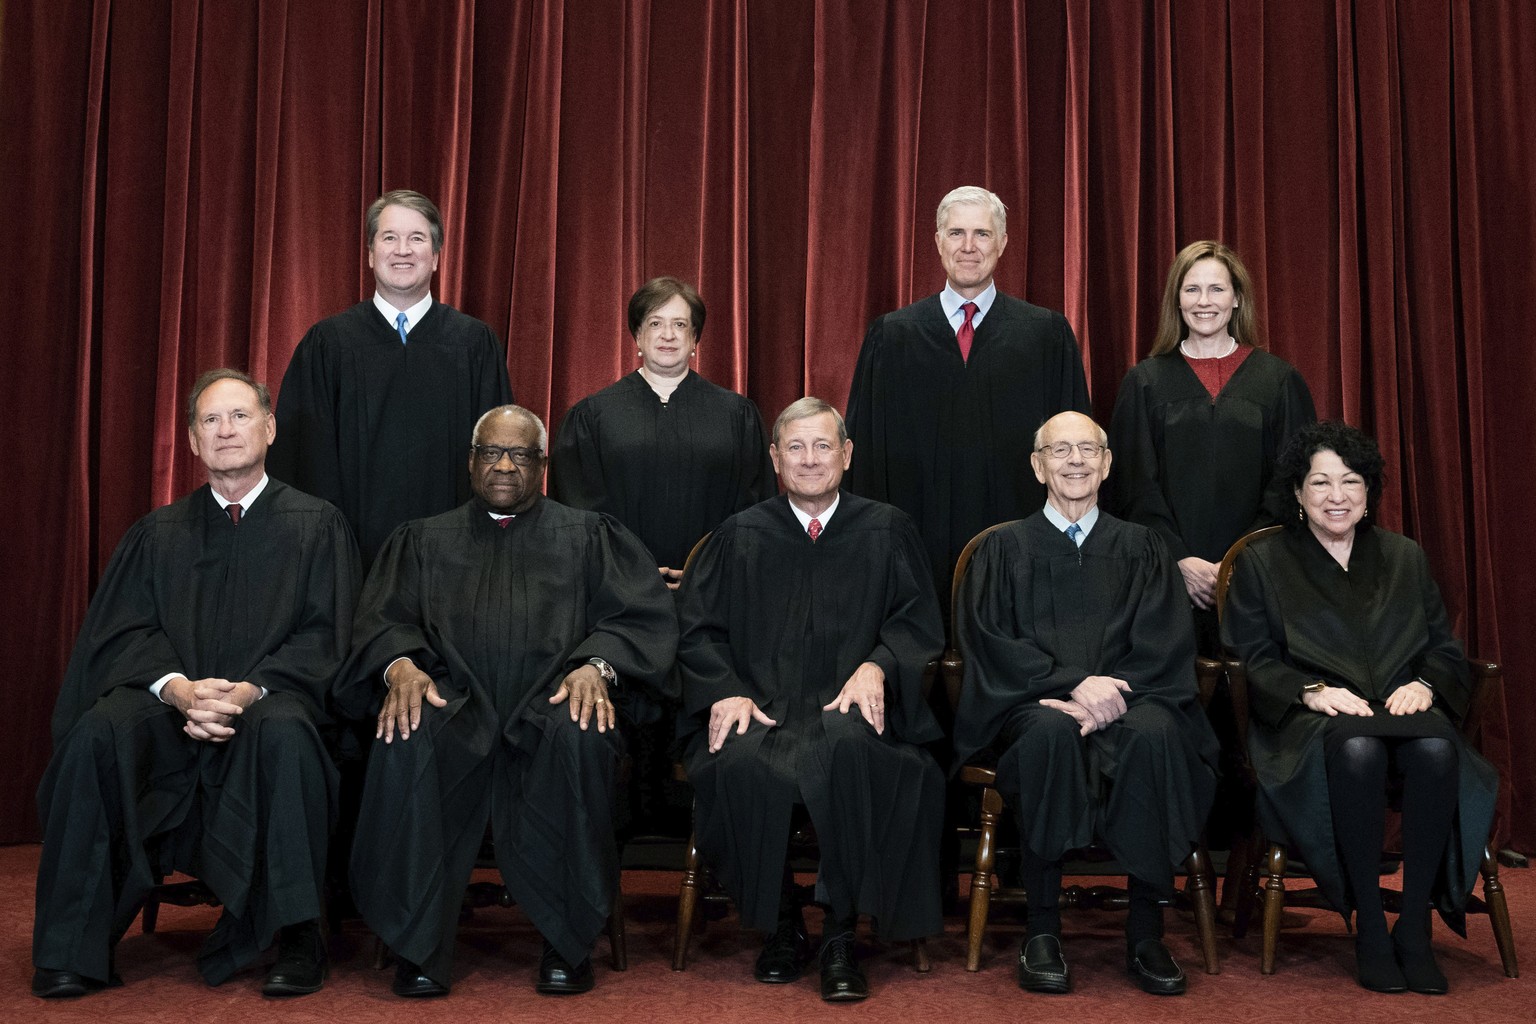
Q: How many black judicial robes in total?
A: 9